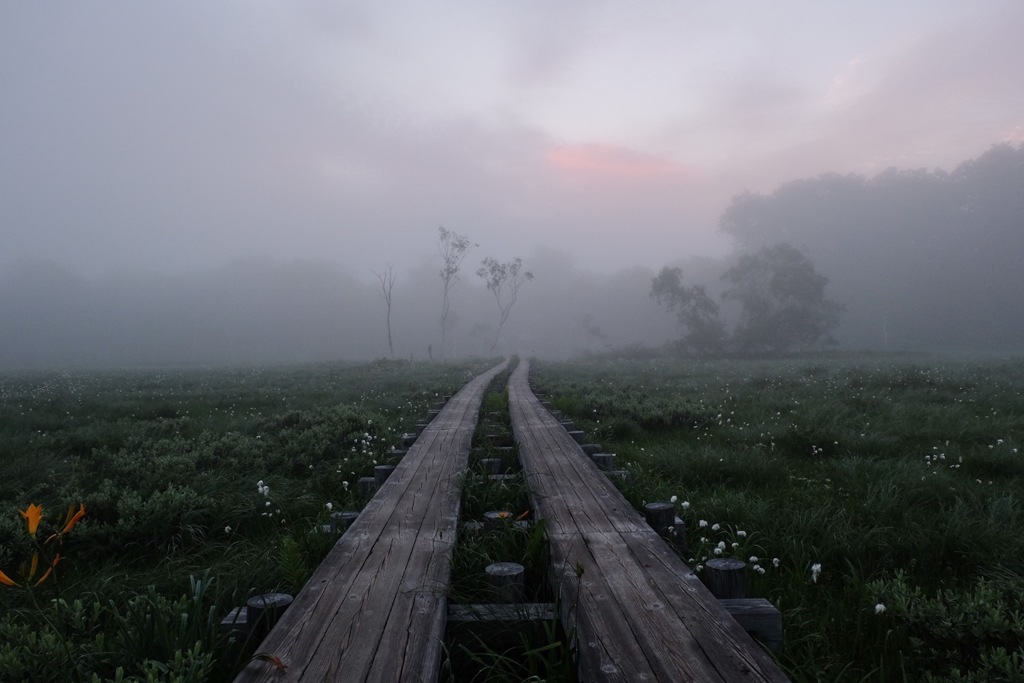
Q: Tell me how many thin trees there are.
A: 3